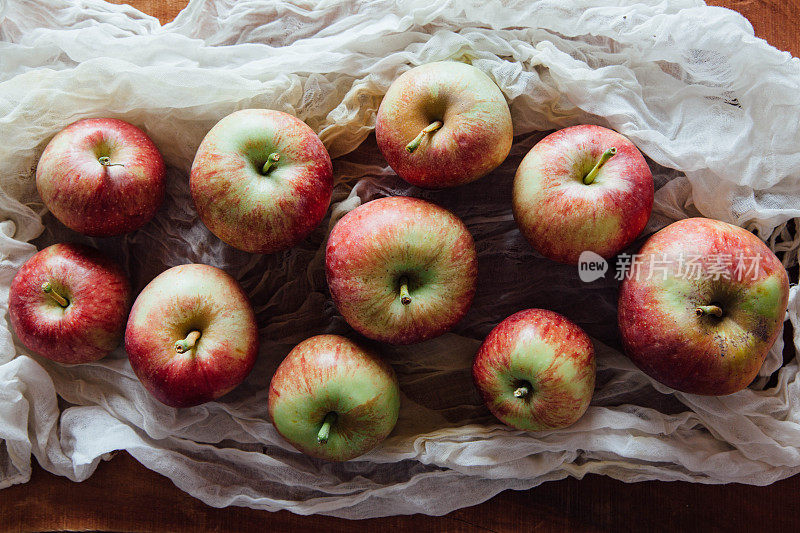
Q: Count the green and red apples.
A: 10